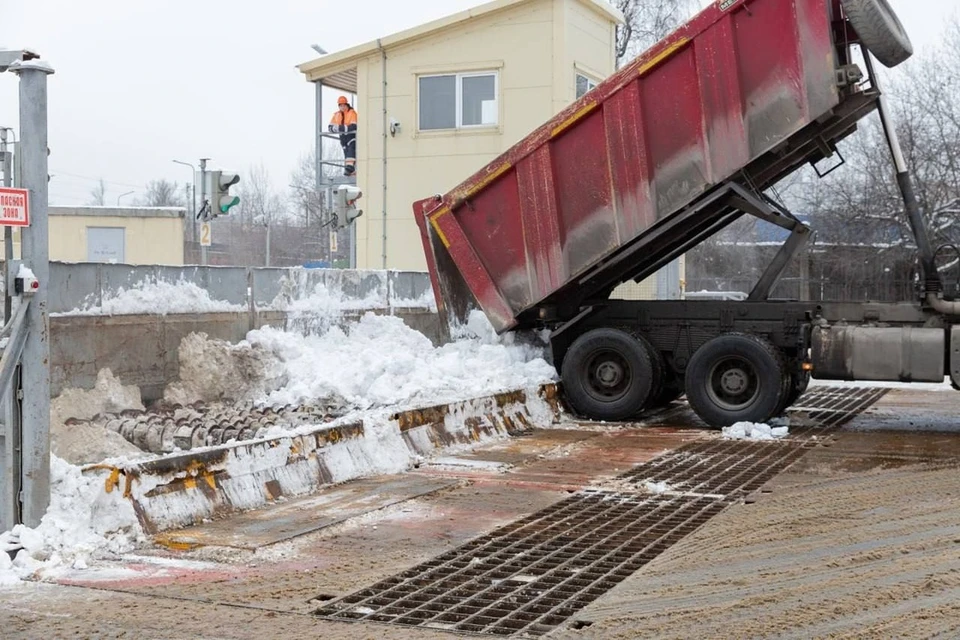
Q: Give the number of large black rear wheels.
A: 2